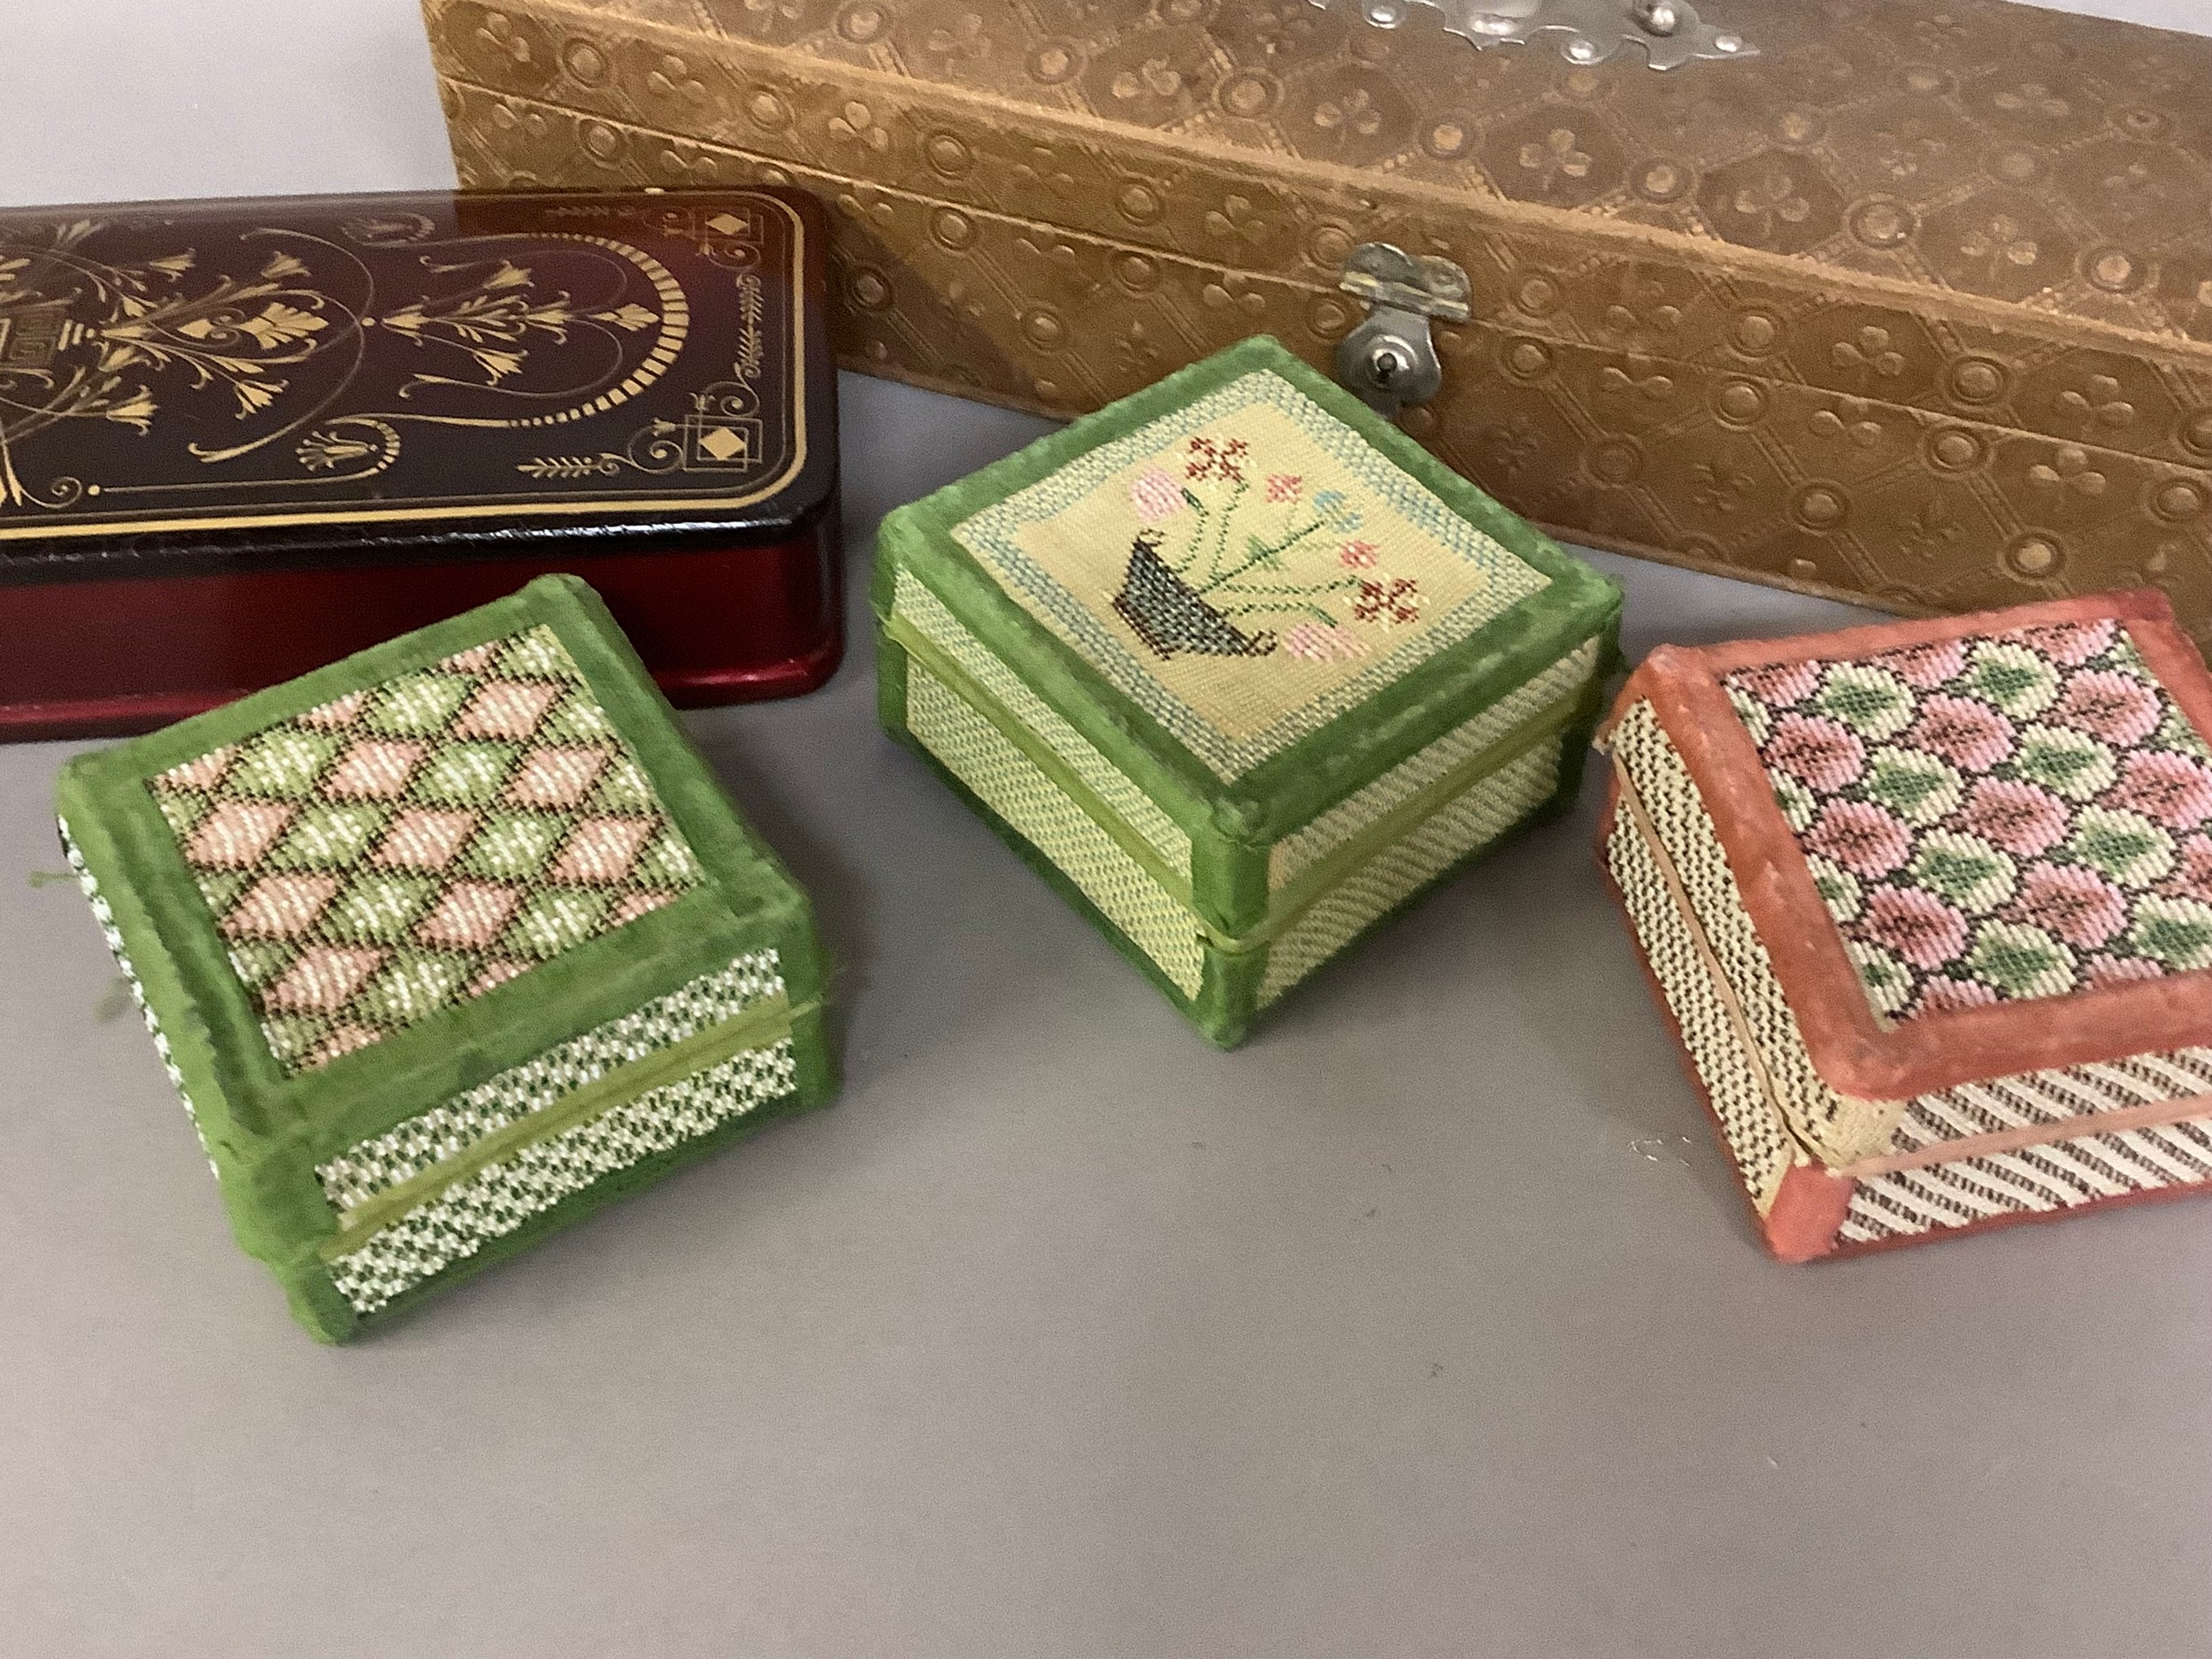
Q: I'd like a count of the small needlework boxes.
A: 3